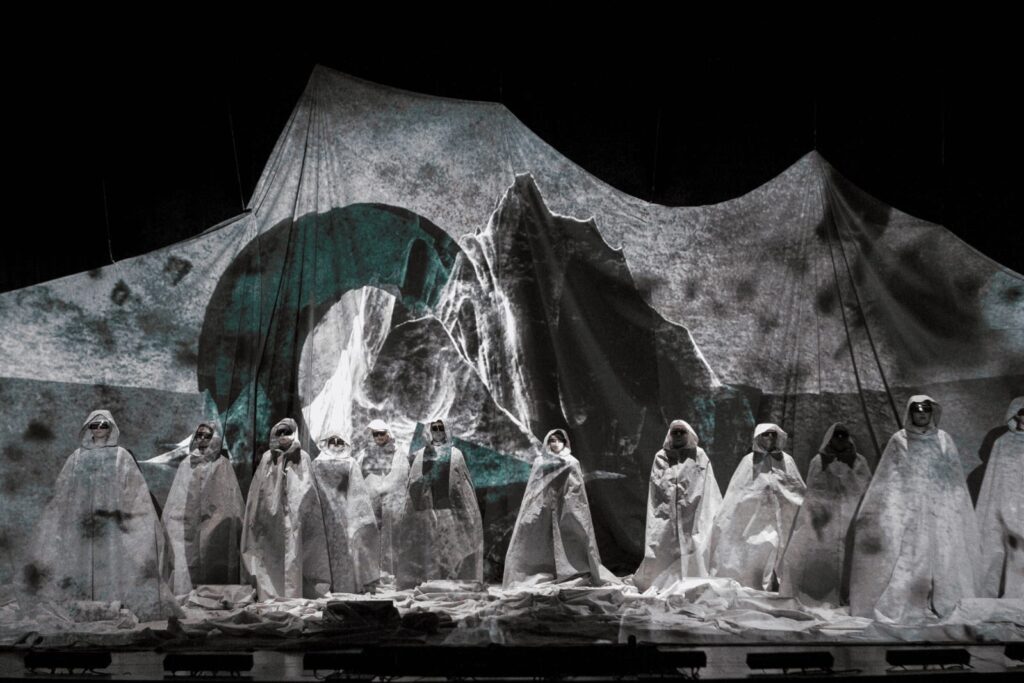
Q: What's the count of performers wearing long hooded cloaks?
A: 12